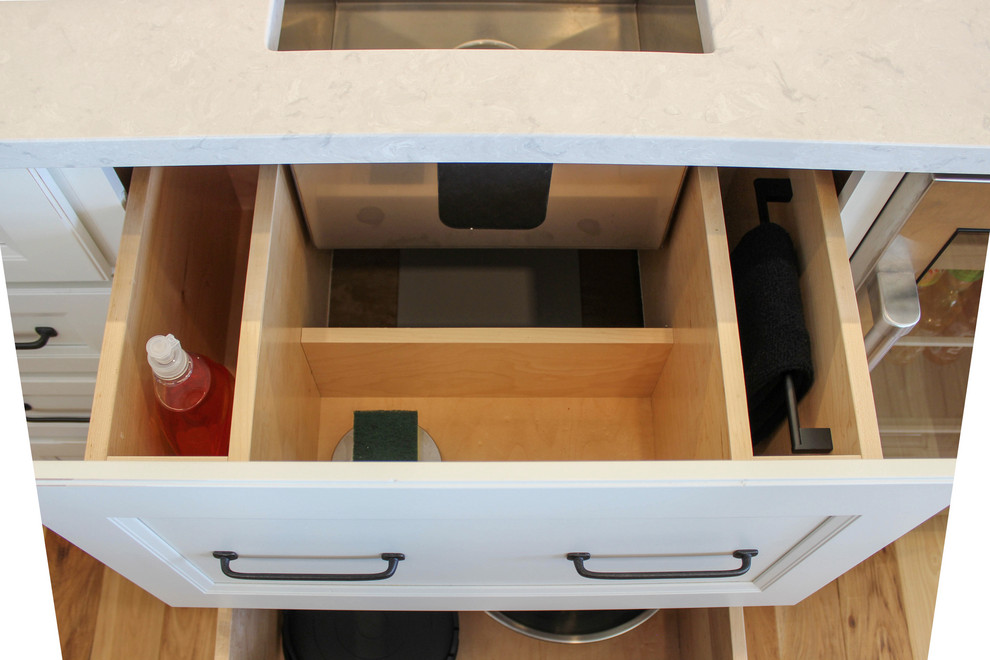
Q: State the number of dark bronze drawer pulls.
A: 4